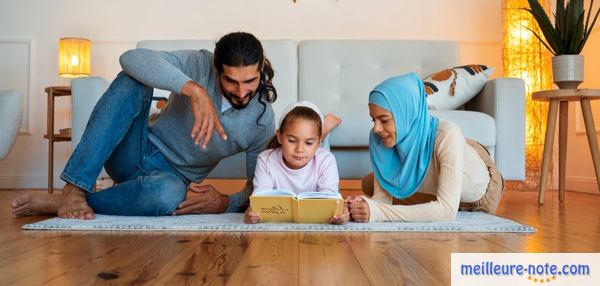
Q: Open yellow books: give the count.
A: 1